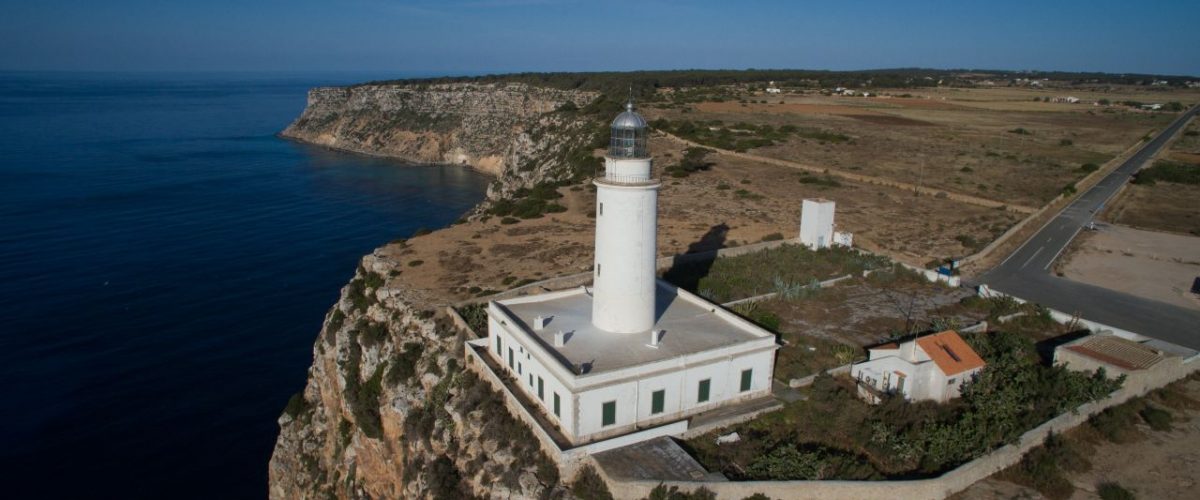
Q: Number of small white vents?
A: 3